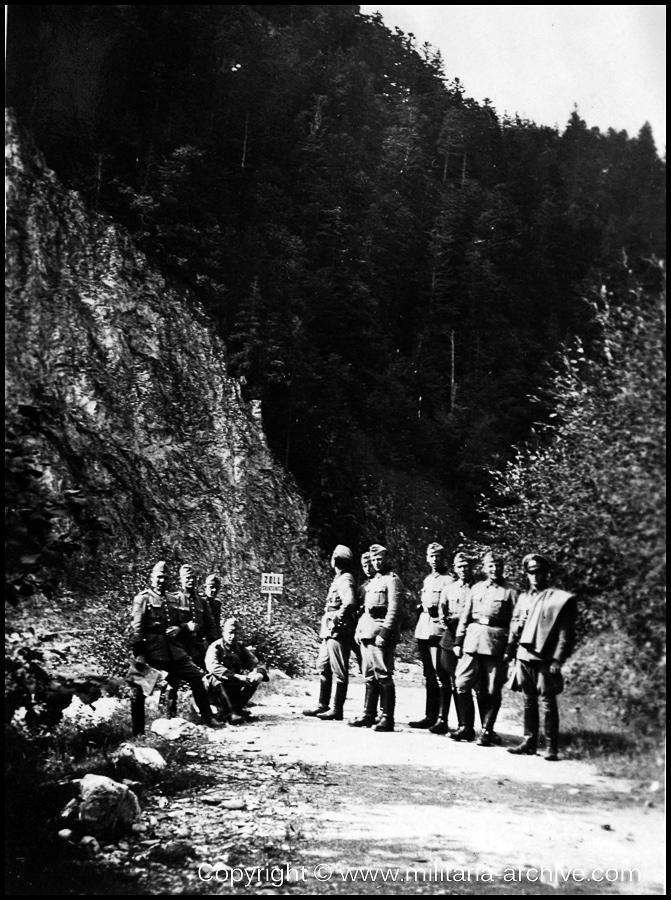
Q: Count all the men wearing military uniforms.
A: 11